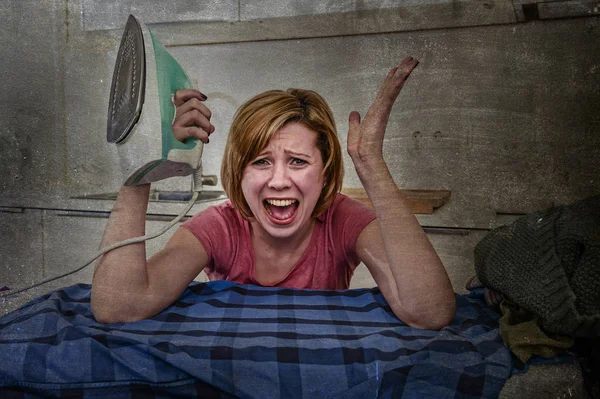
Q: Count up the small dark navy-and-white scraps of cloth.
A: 0